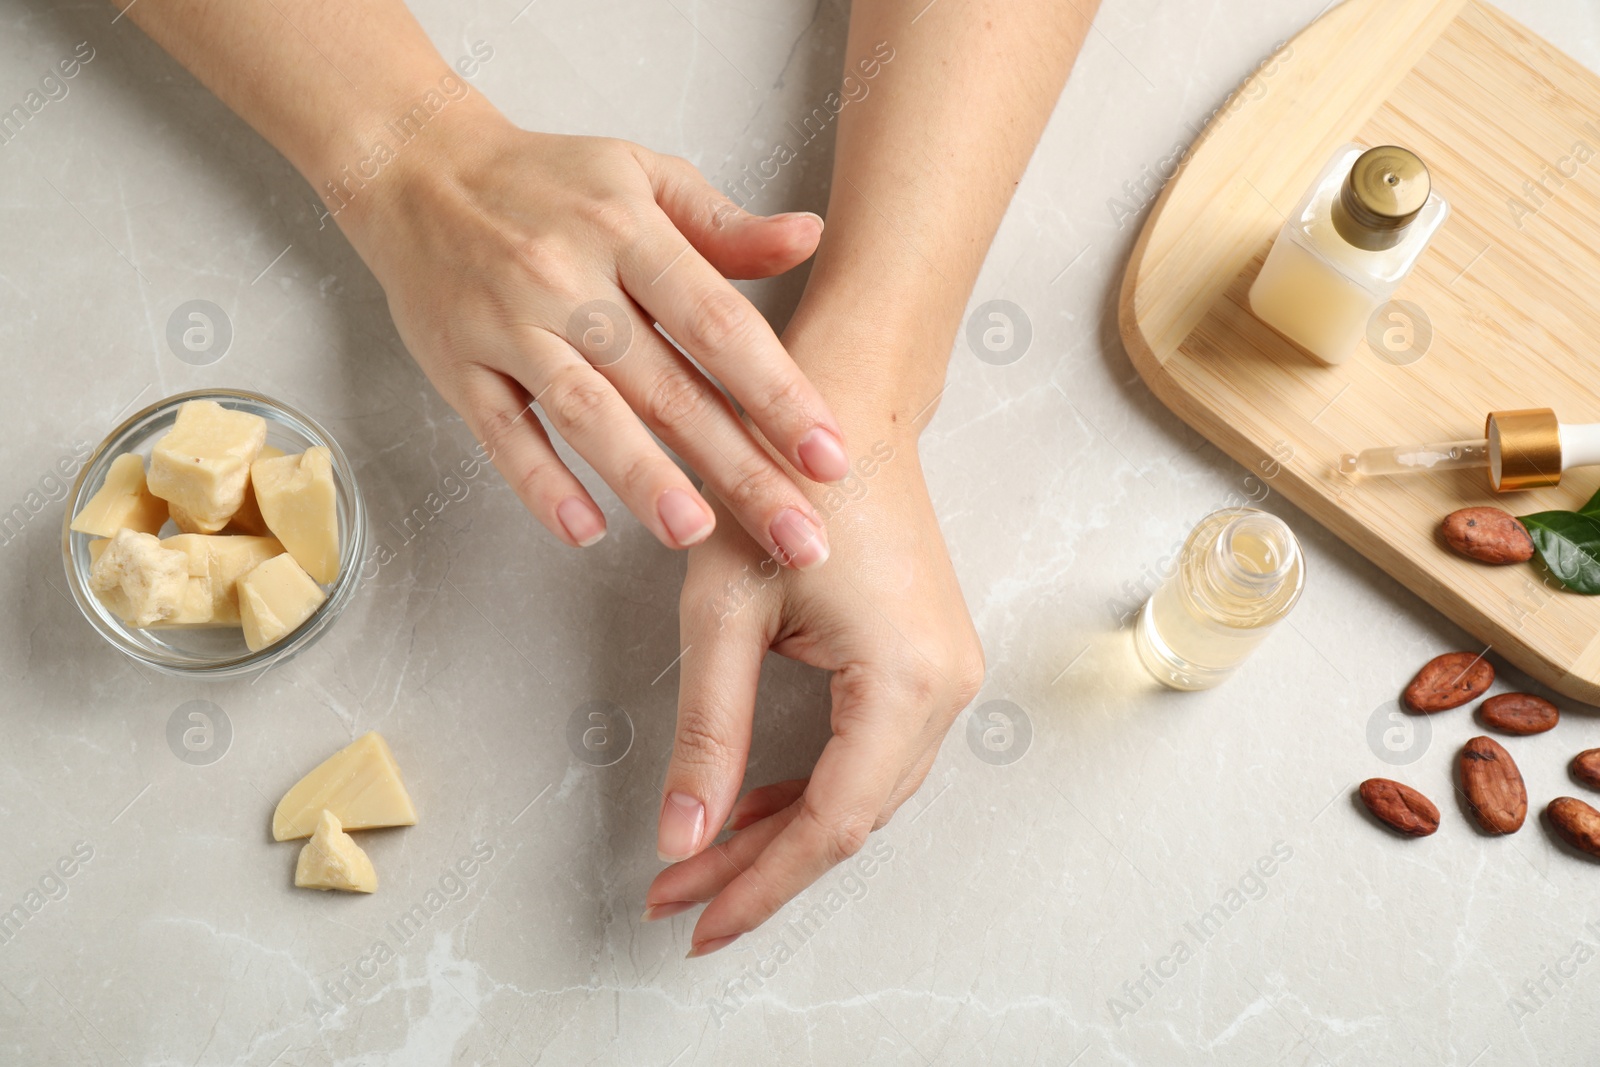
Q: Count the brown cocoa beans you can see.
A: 7